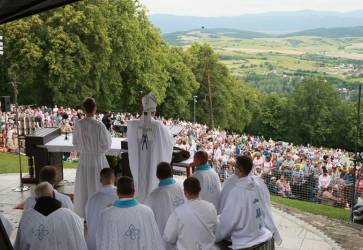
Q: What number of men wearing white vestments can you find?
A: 10